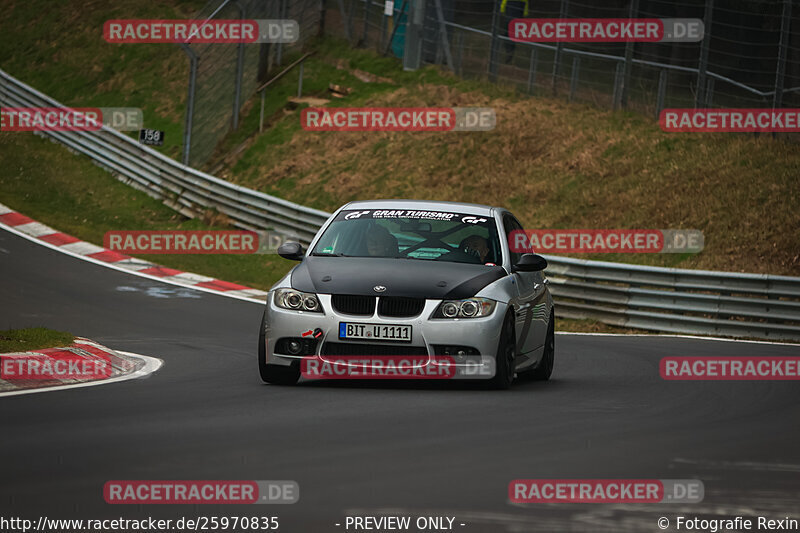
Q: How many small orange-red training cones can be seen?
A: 0